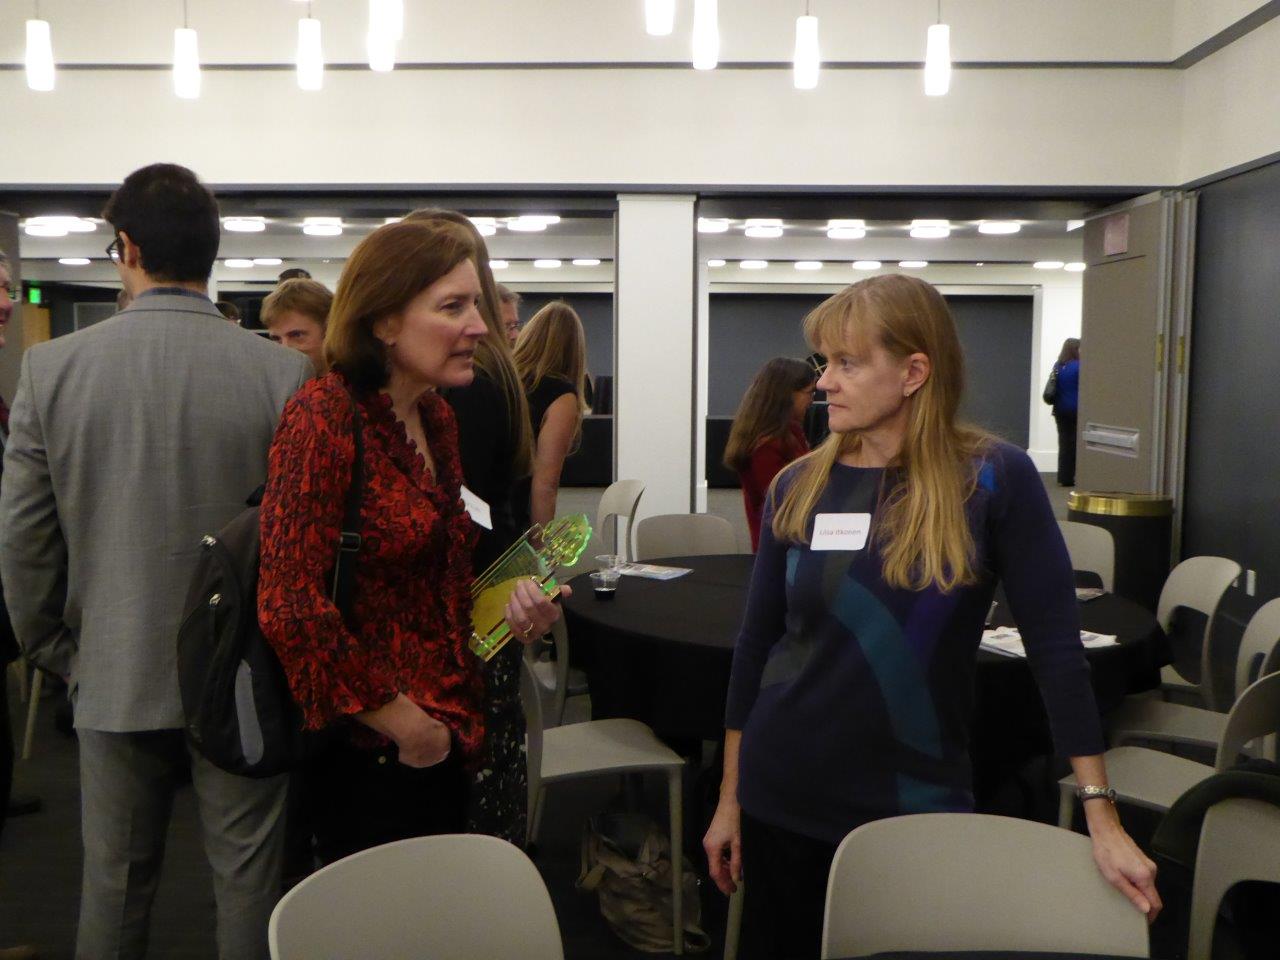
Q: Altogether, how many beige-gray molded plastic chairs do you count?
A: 11